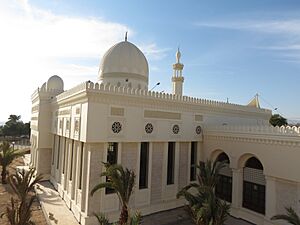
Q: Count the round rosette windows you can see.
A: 4